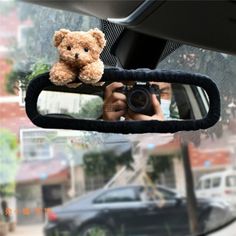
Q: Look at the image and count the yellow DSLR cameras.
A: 0